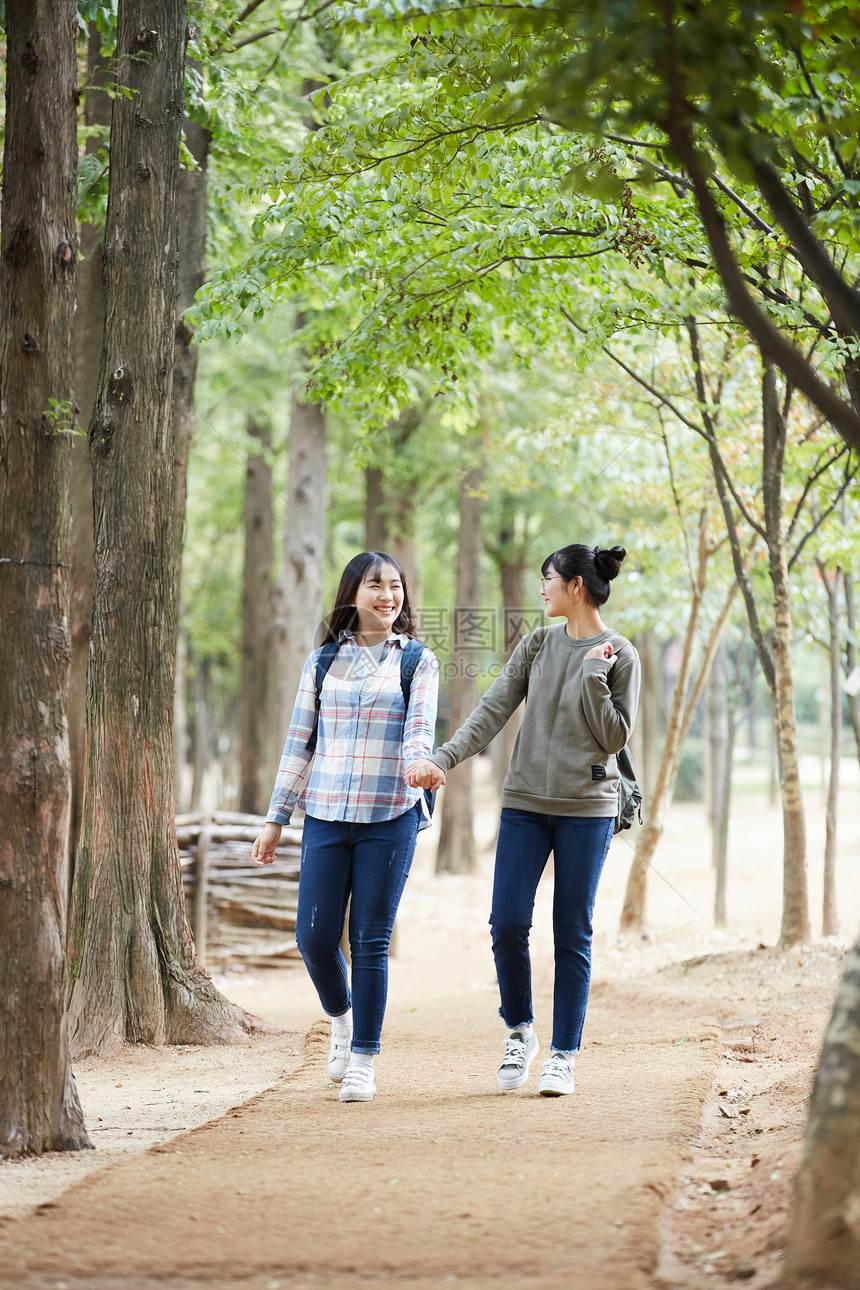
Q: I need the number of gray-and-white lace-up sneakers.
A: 2